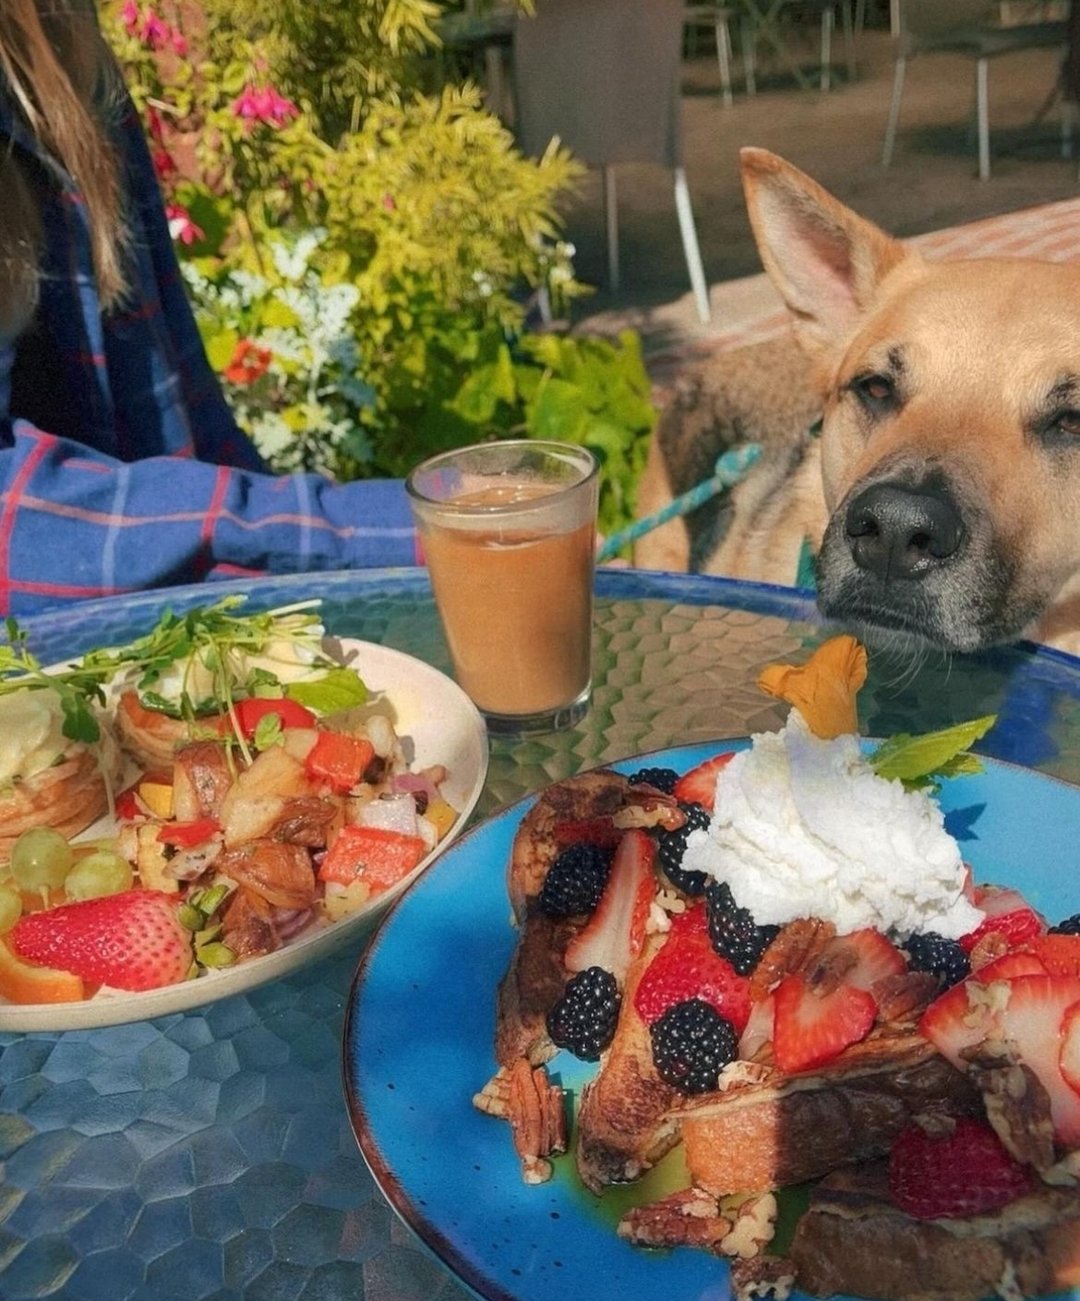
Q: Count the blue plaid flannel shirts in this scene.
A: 1